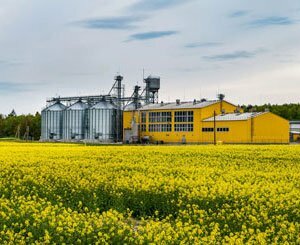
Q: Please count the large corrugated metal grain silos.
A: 3